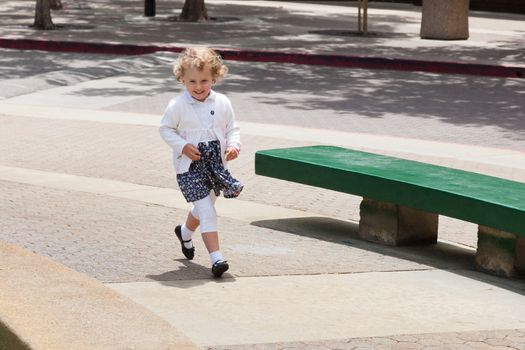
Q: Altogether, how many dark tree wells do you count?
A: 3